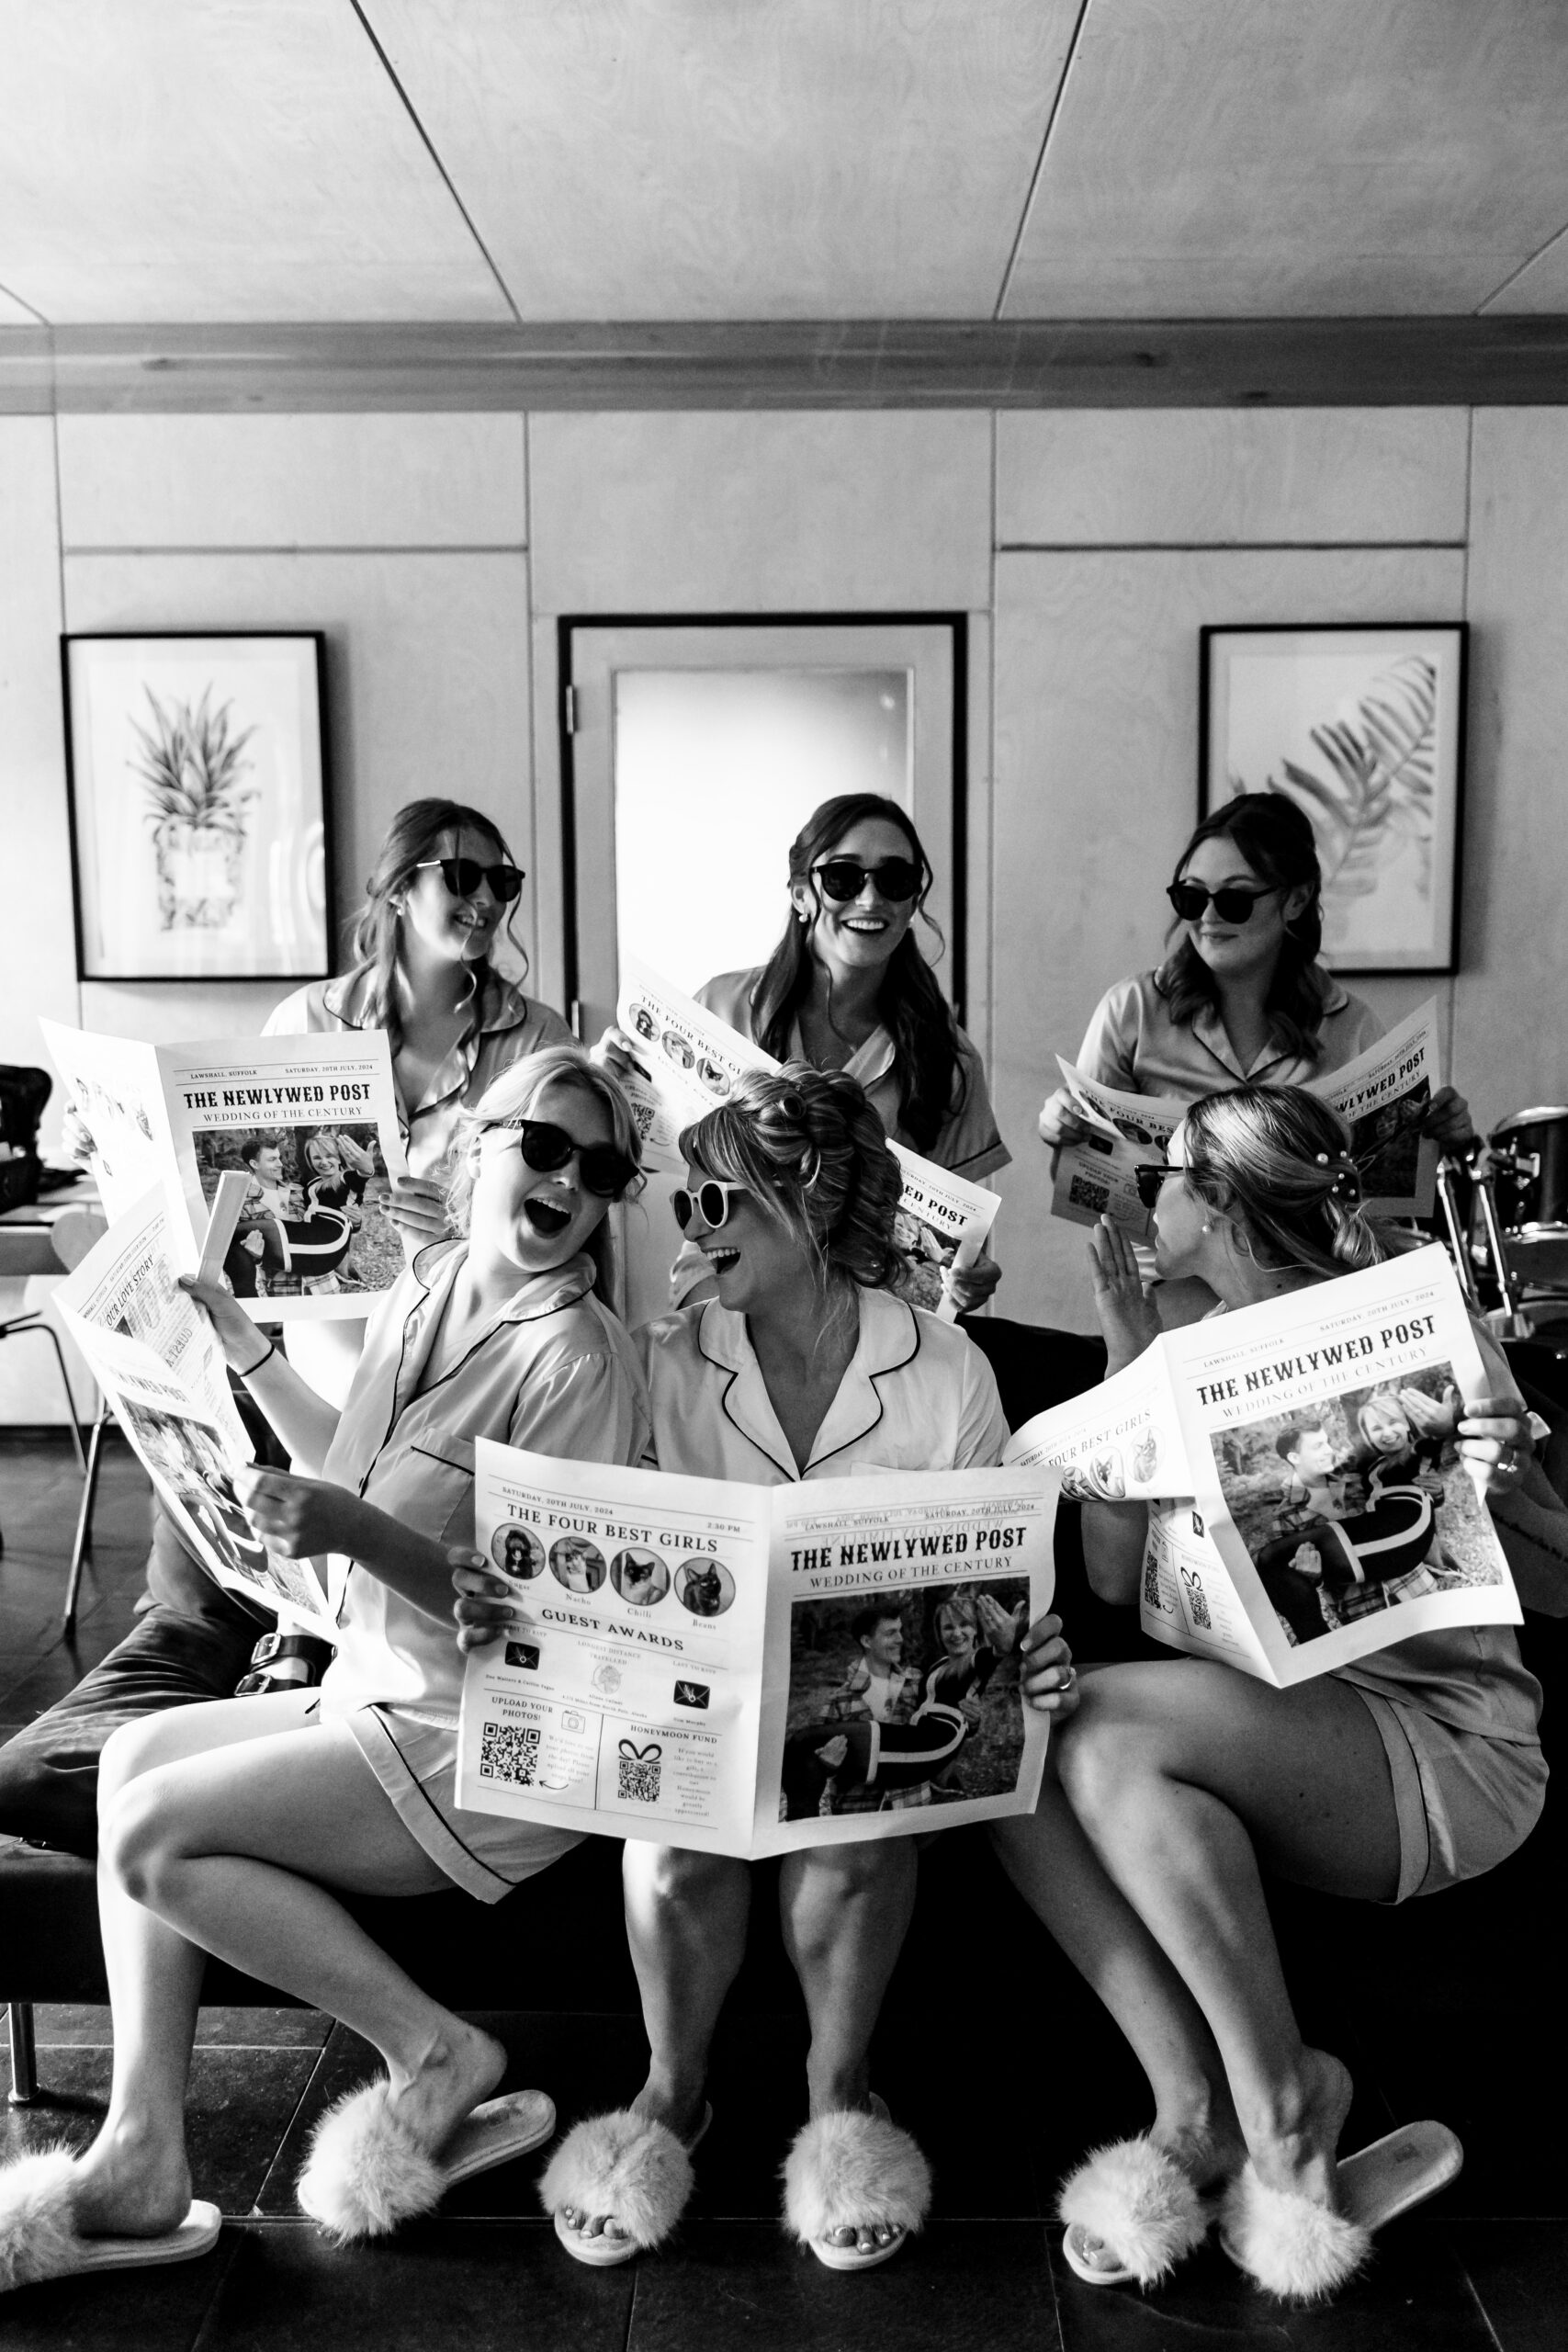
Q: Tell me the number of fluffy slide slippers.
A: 6